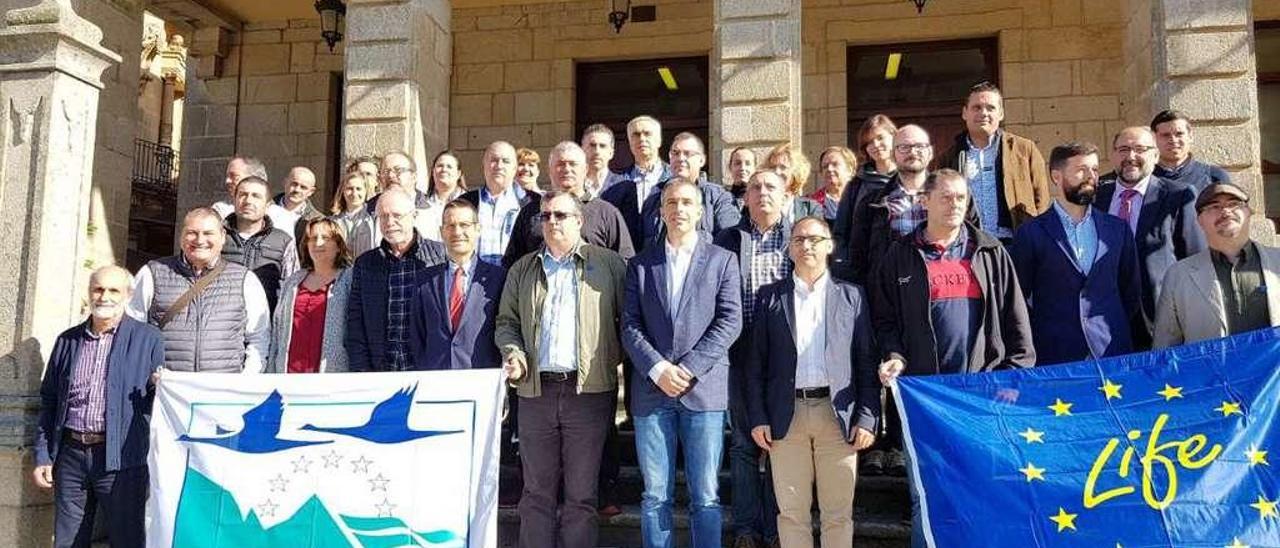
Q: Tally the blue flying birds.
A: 2